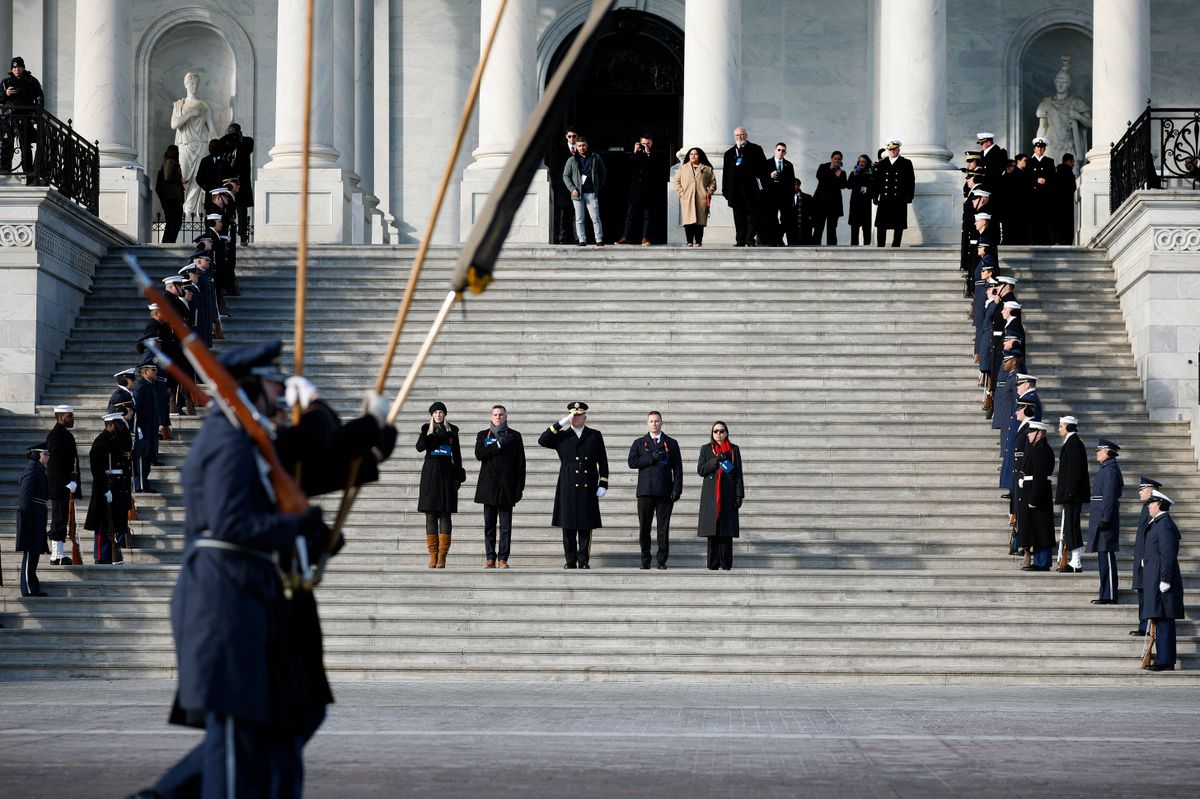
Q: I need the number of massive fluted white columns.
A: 6